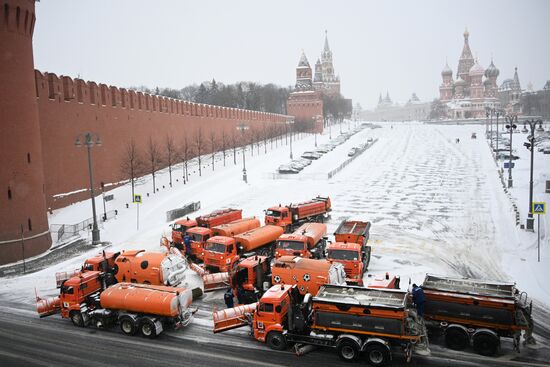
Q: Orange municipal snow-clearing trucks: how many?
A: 11